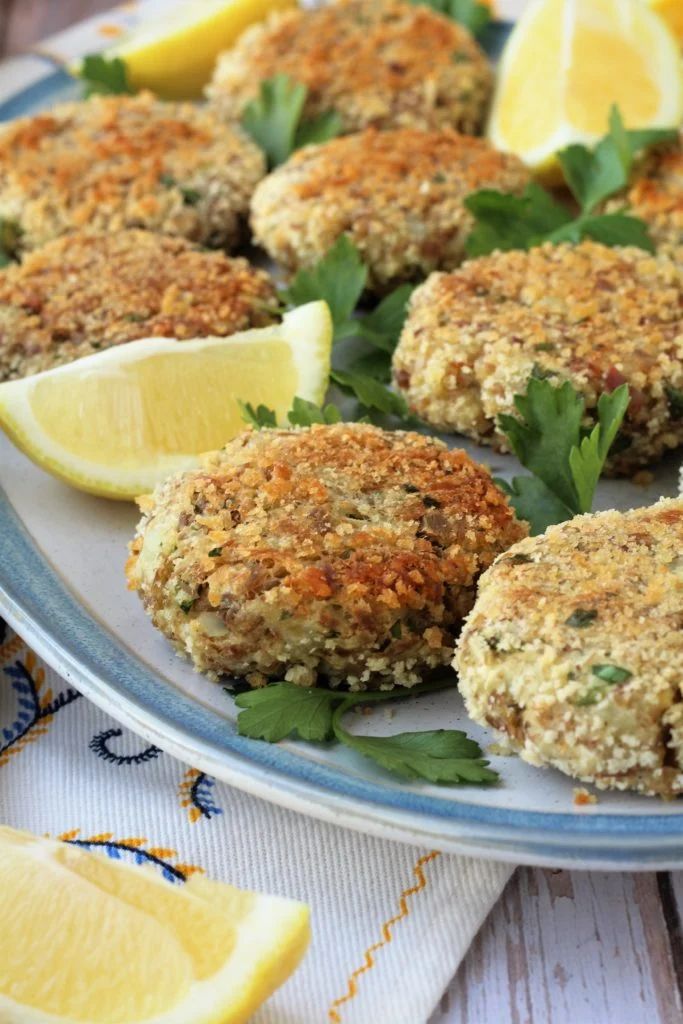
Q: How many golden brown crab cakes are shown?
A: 8